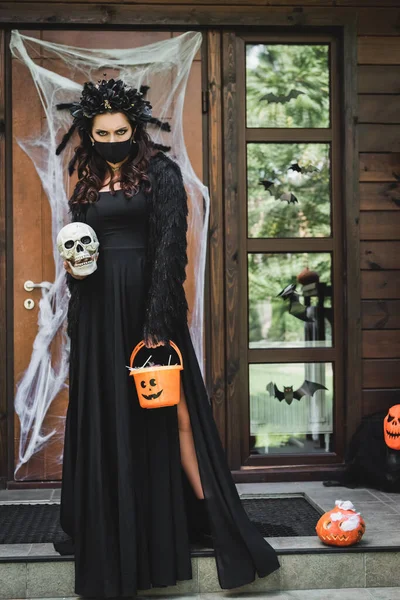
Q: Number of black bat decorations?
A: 5